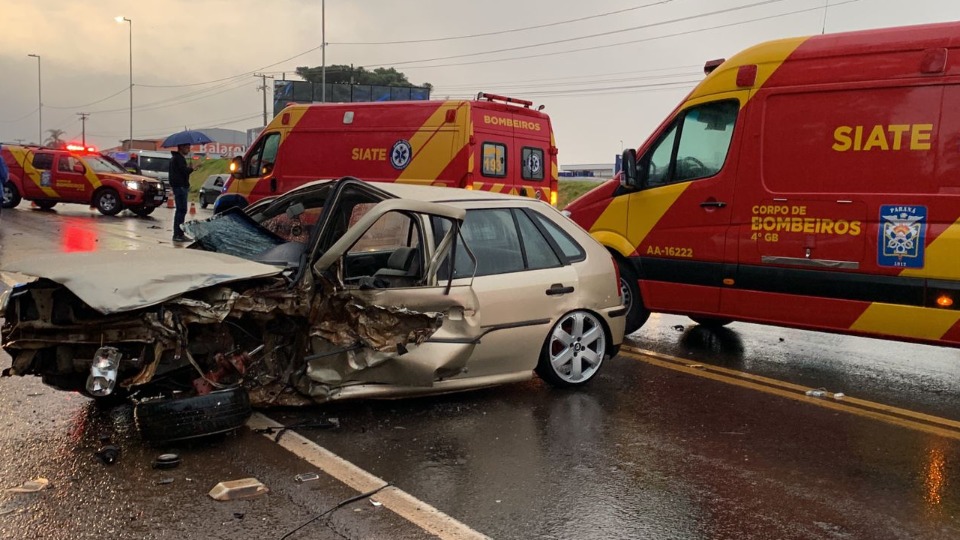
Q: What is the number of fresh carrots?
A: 0